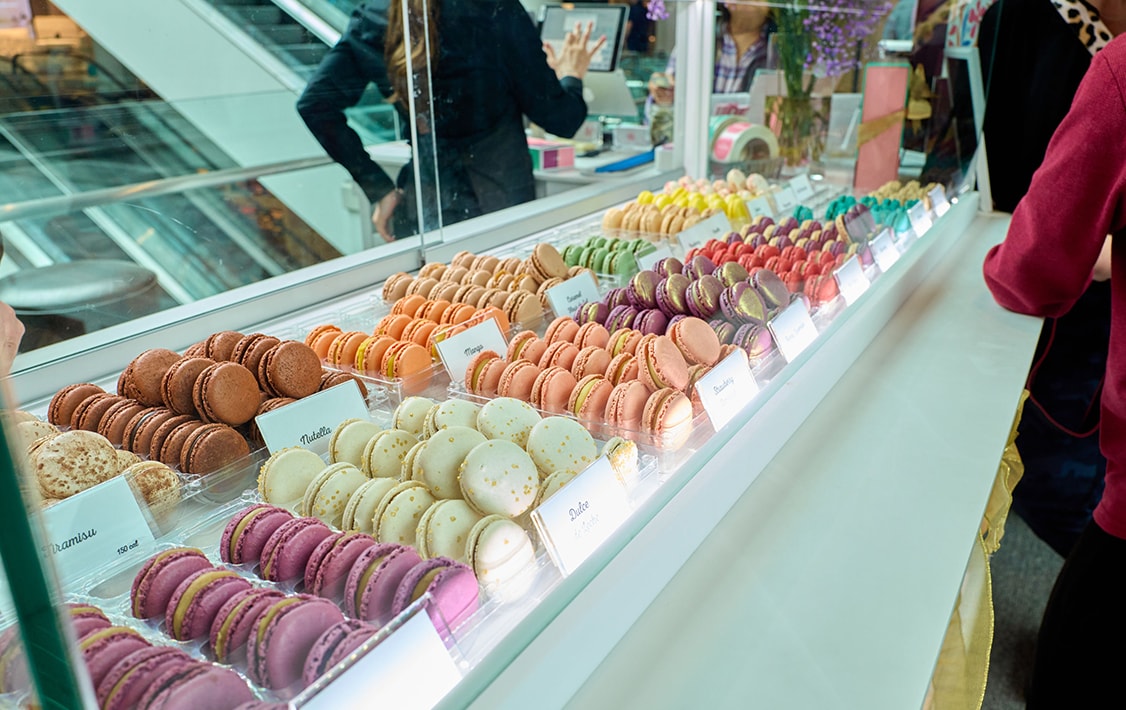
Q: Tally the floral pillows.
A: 0